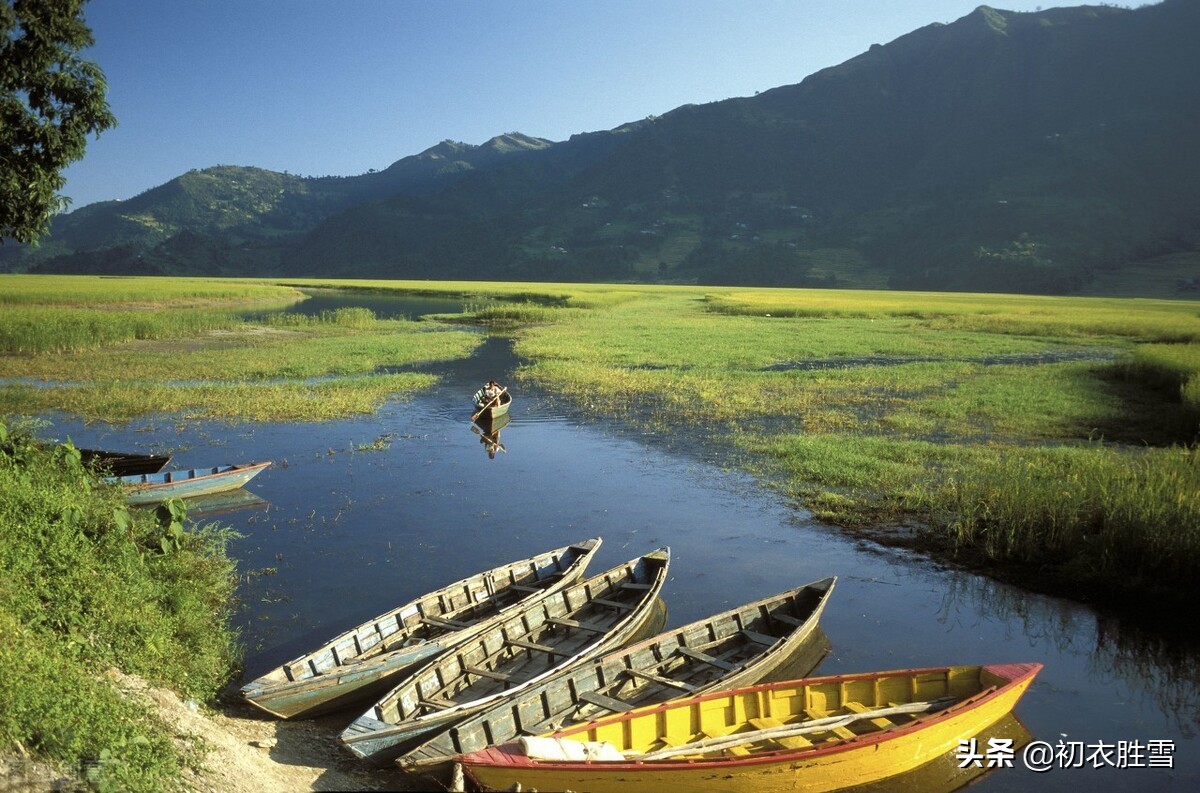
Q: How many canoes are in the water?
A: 7